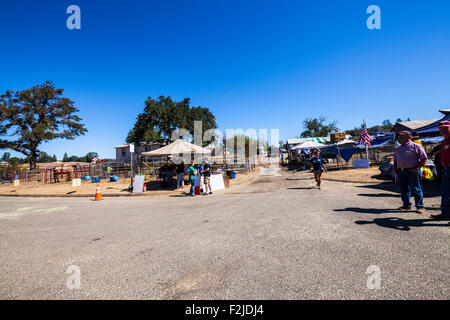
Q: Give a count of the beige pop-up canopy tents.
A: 1